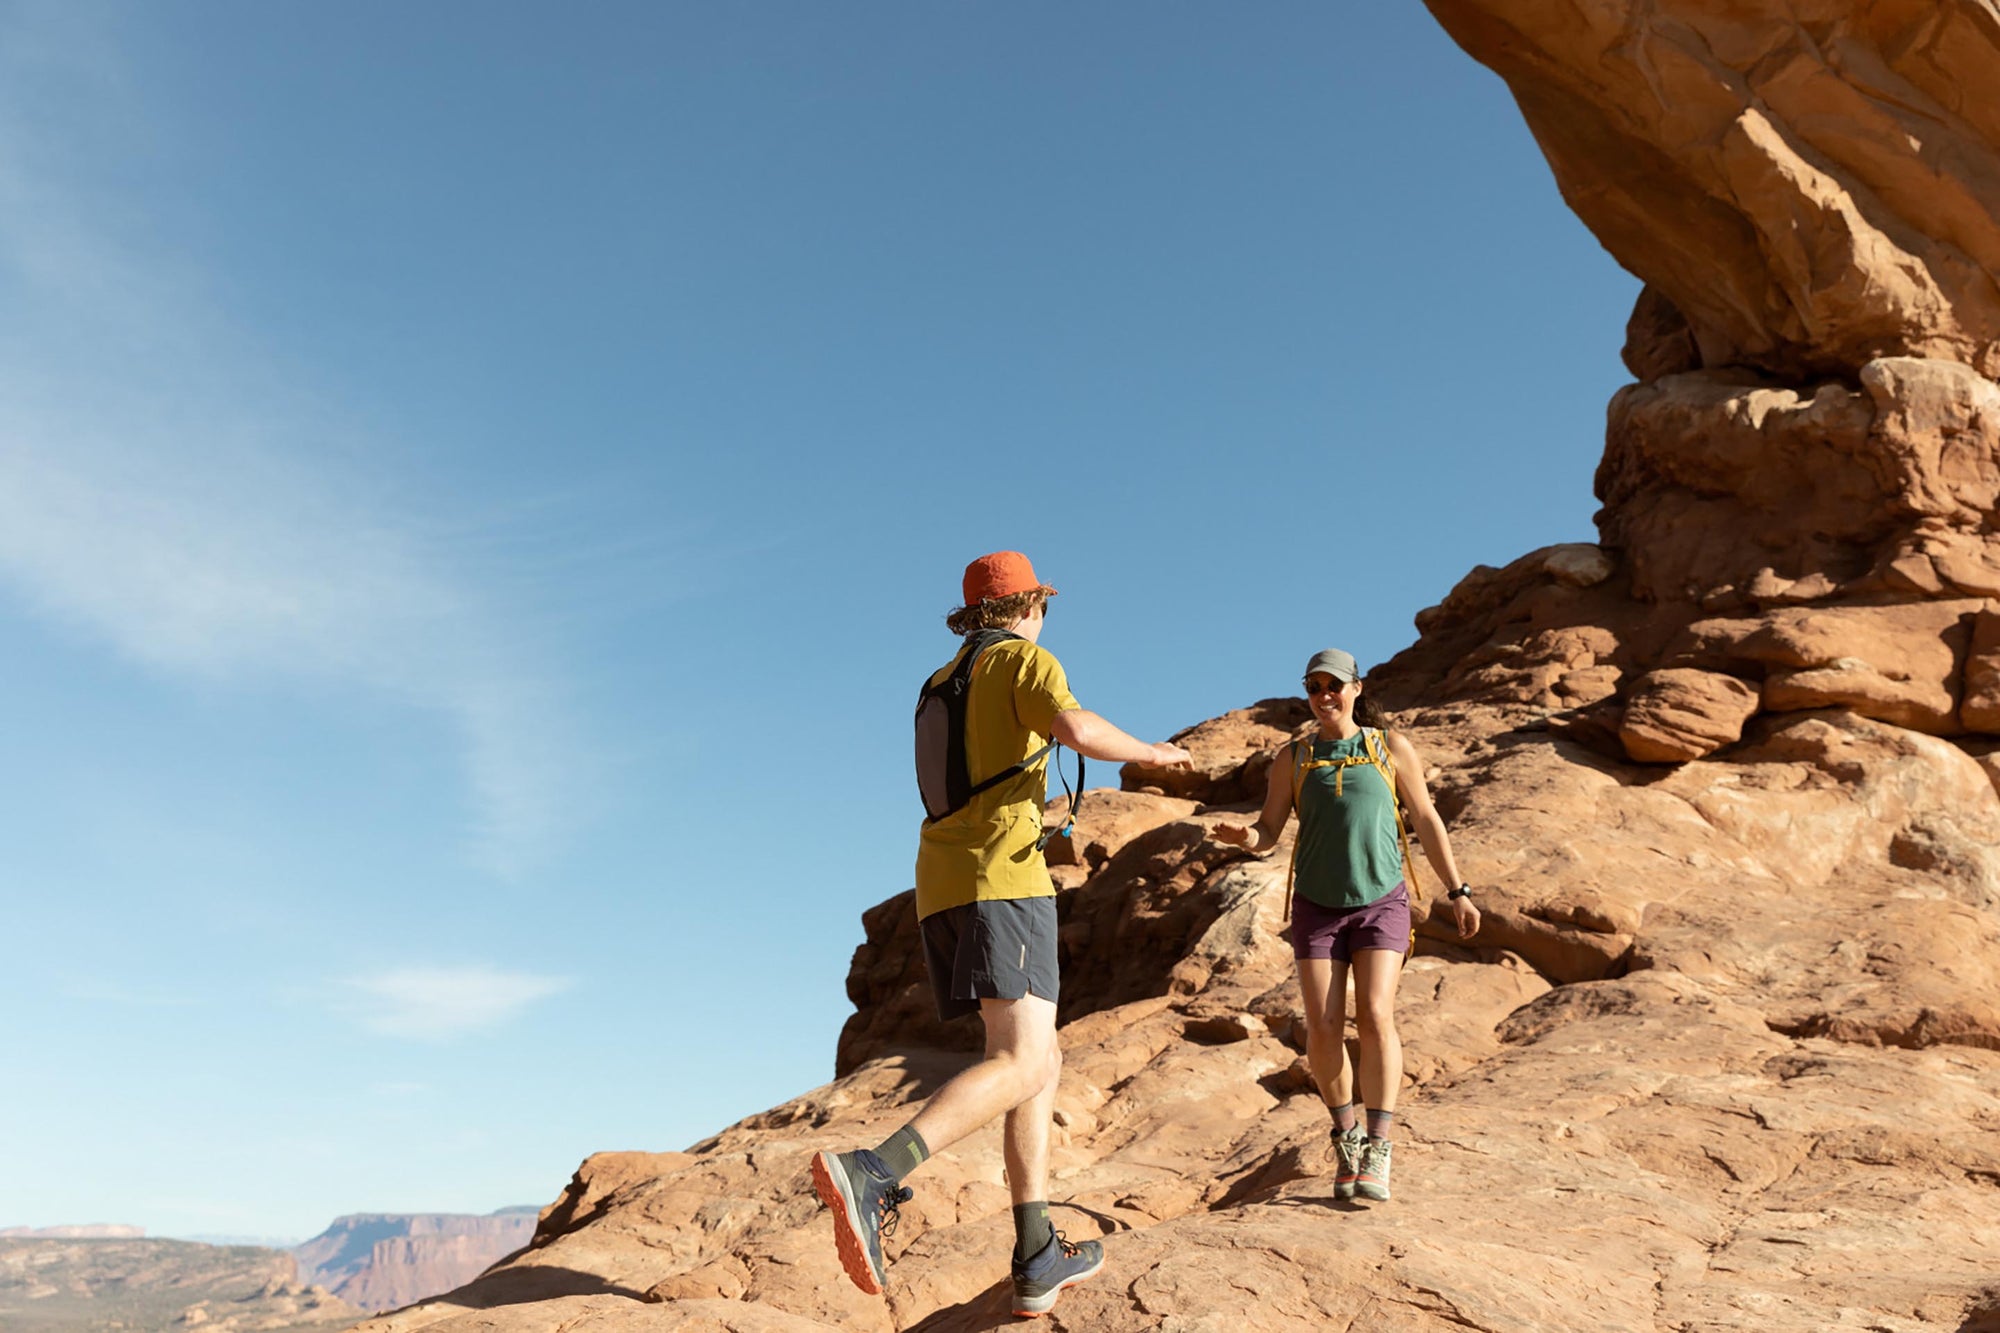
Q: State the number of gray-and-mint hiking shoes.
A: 2